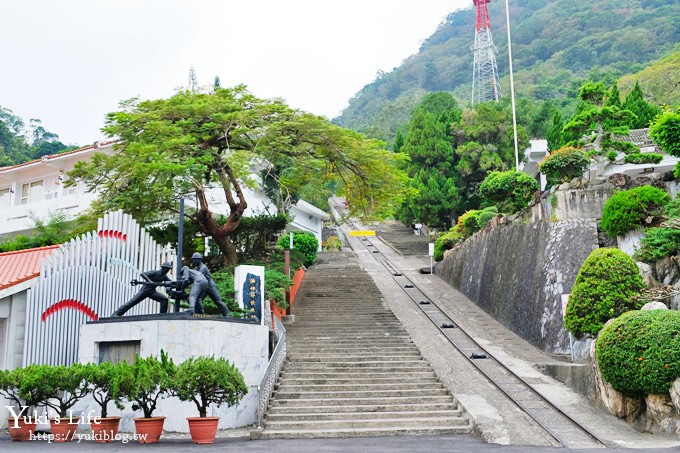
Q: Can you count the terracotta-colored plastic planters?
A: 5